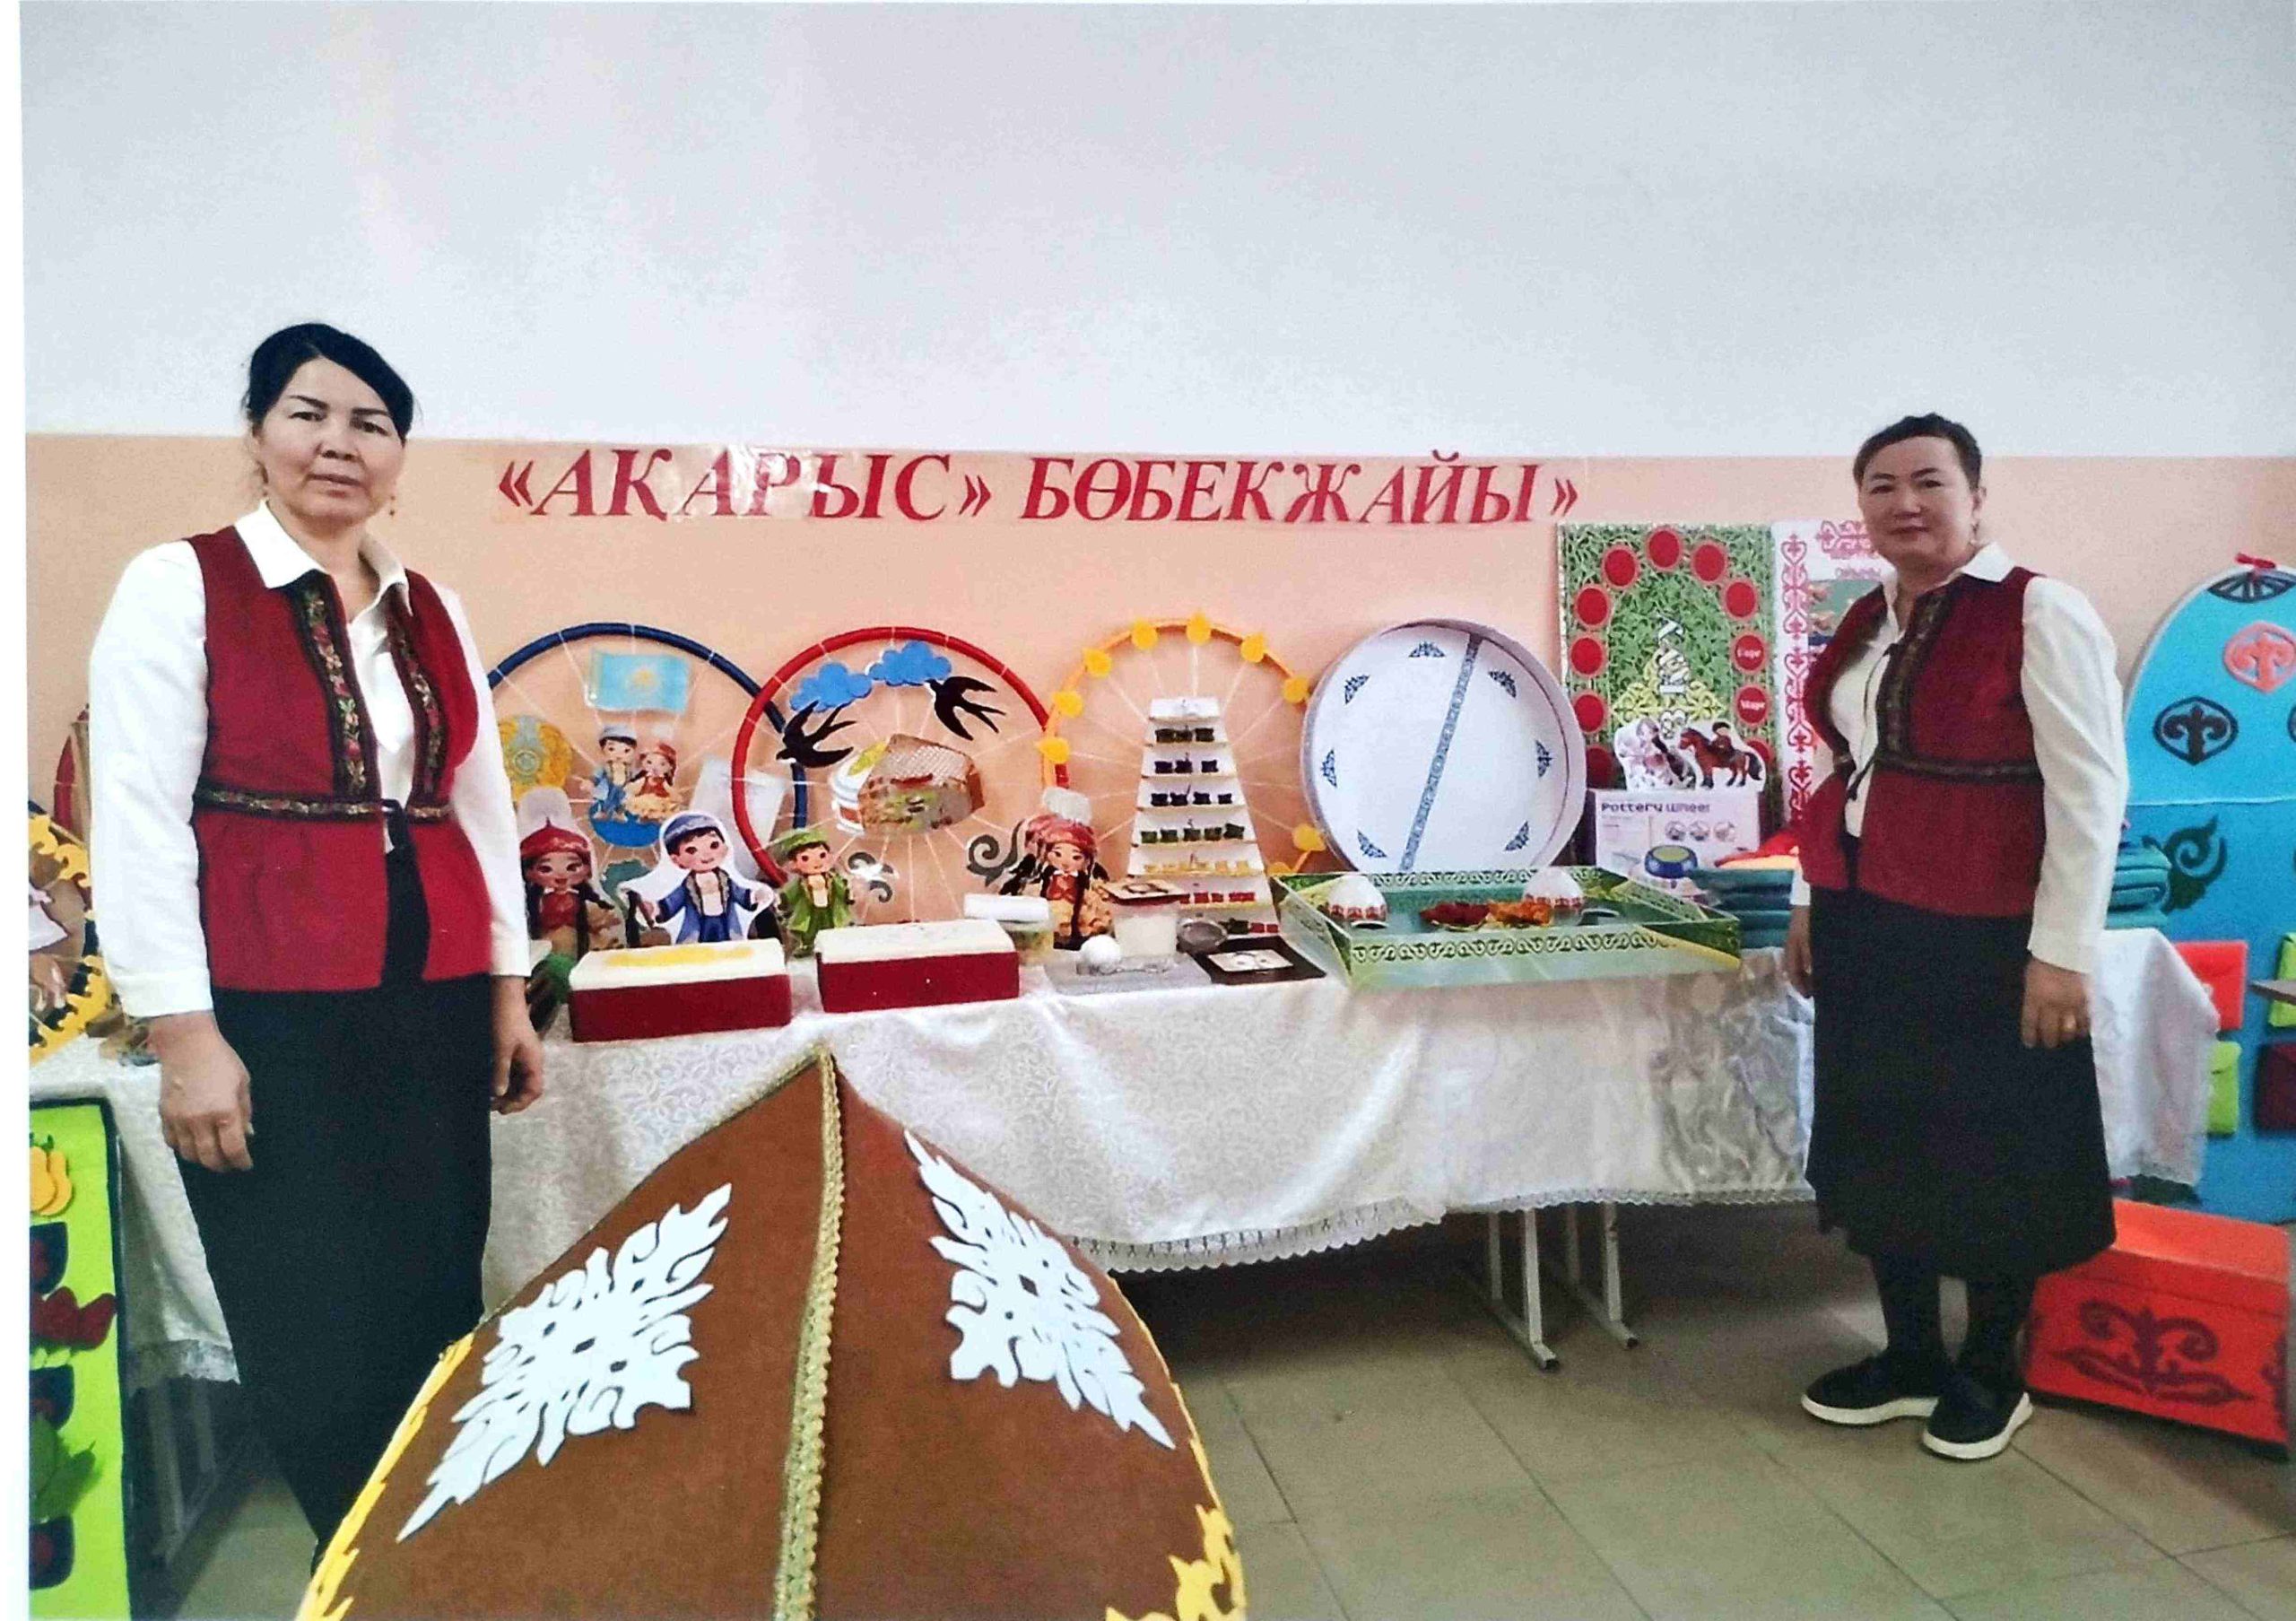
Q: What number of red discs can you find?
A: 11